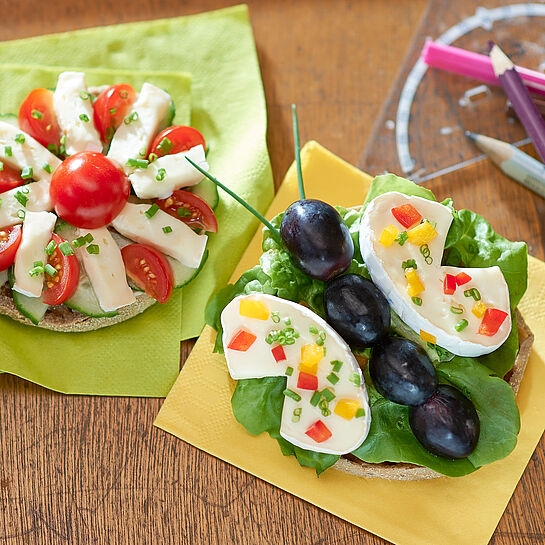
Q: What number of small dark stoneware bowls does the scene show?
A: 0